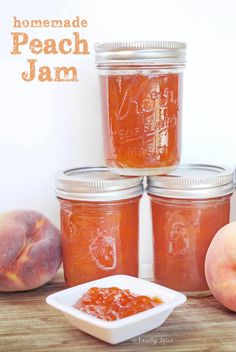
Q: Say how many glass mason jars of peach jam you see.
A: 3